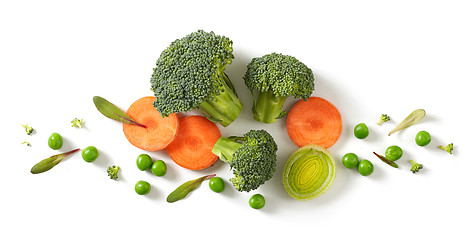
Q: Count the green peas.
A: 12